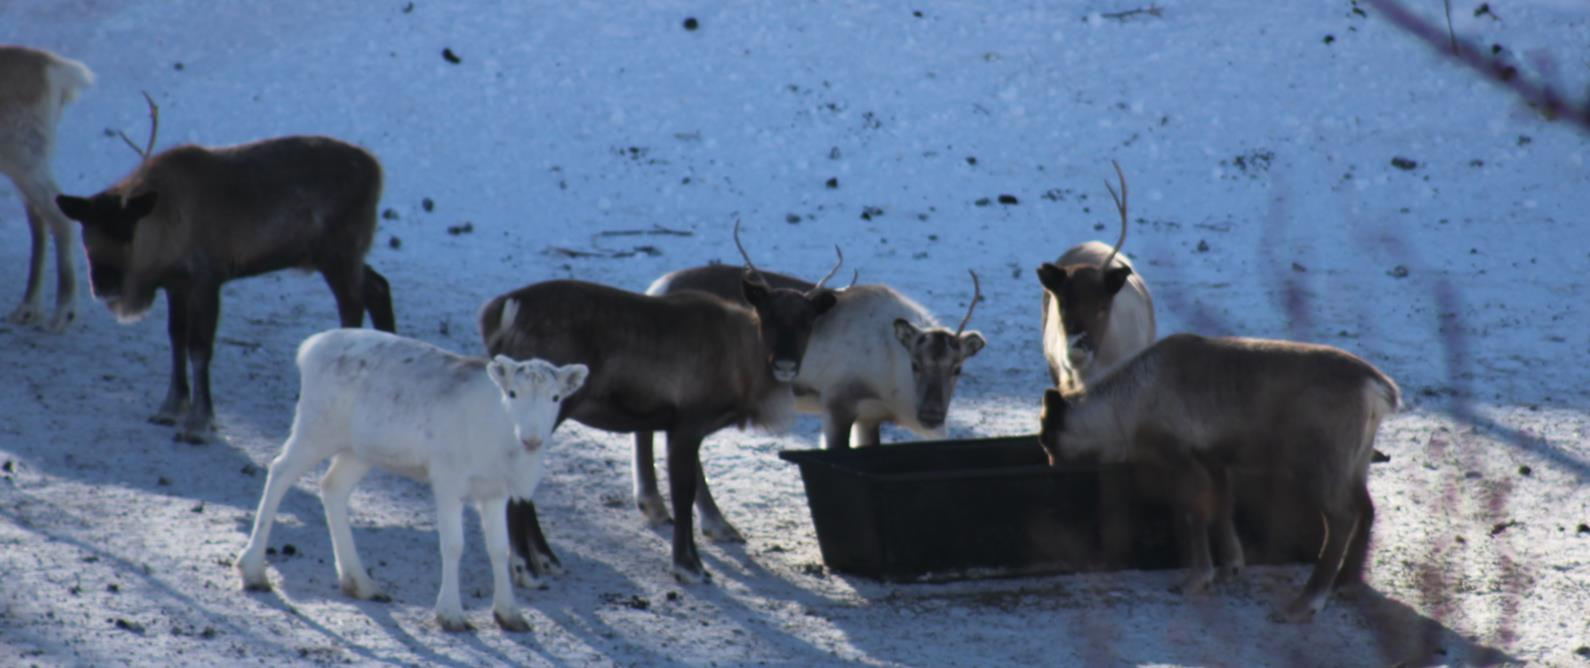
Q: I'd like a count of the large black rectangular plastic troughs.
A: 1